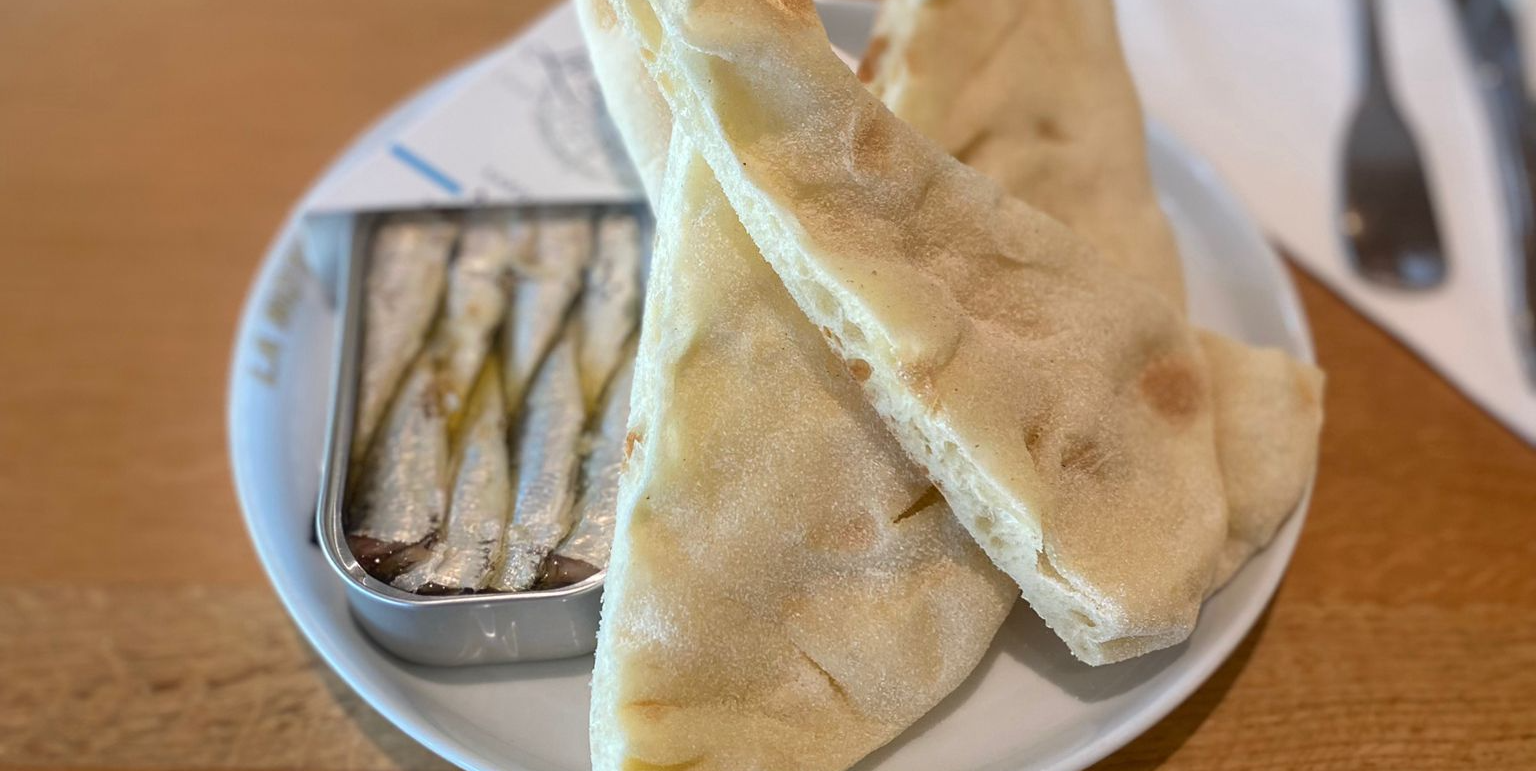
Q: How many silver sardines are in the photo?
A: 8